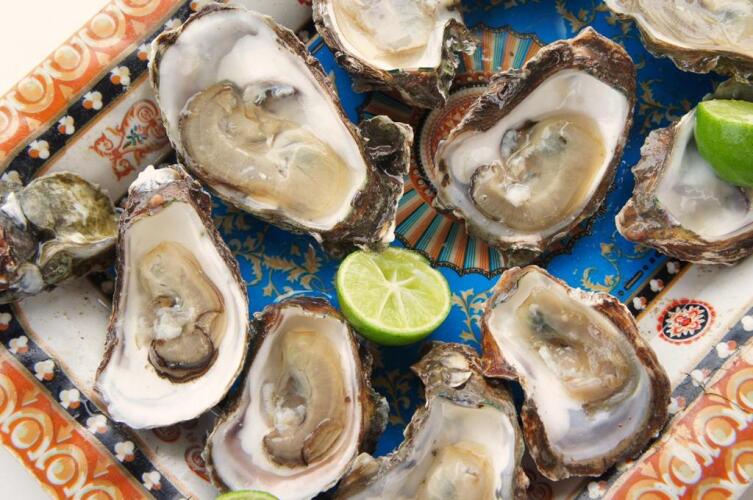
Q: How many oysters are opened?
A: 9